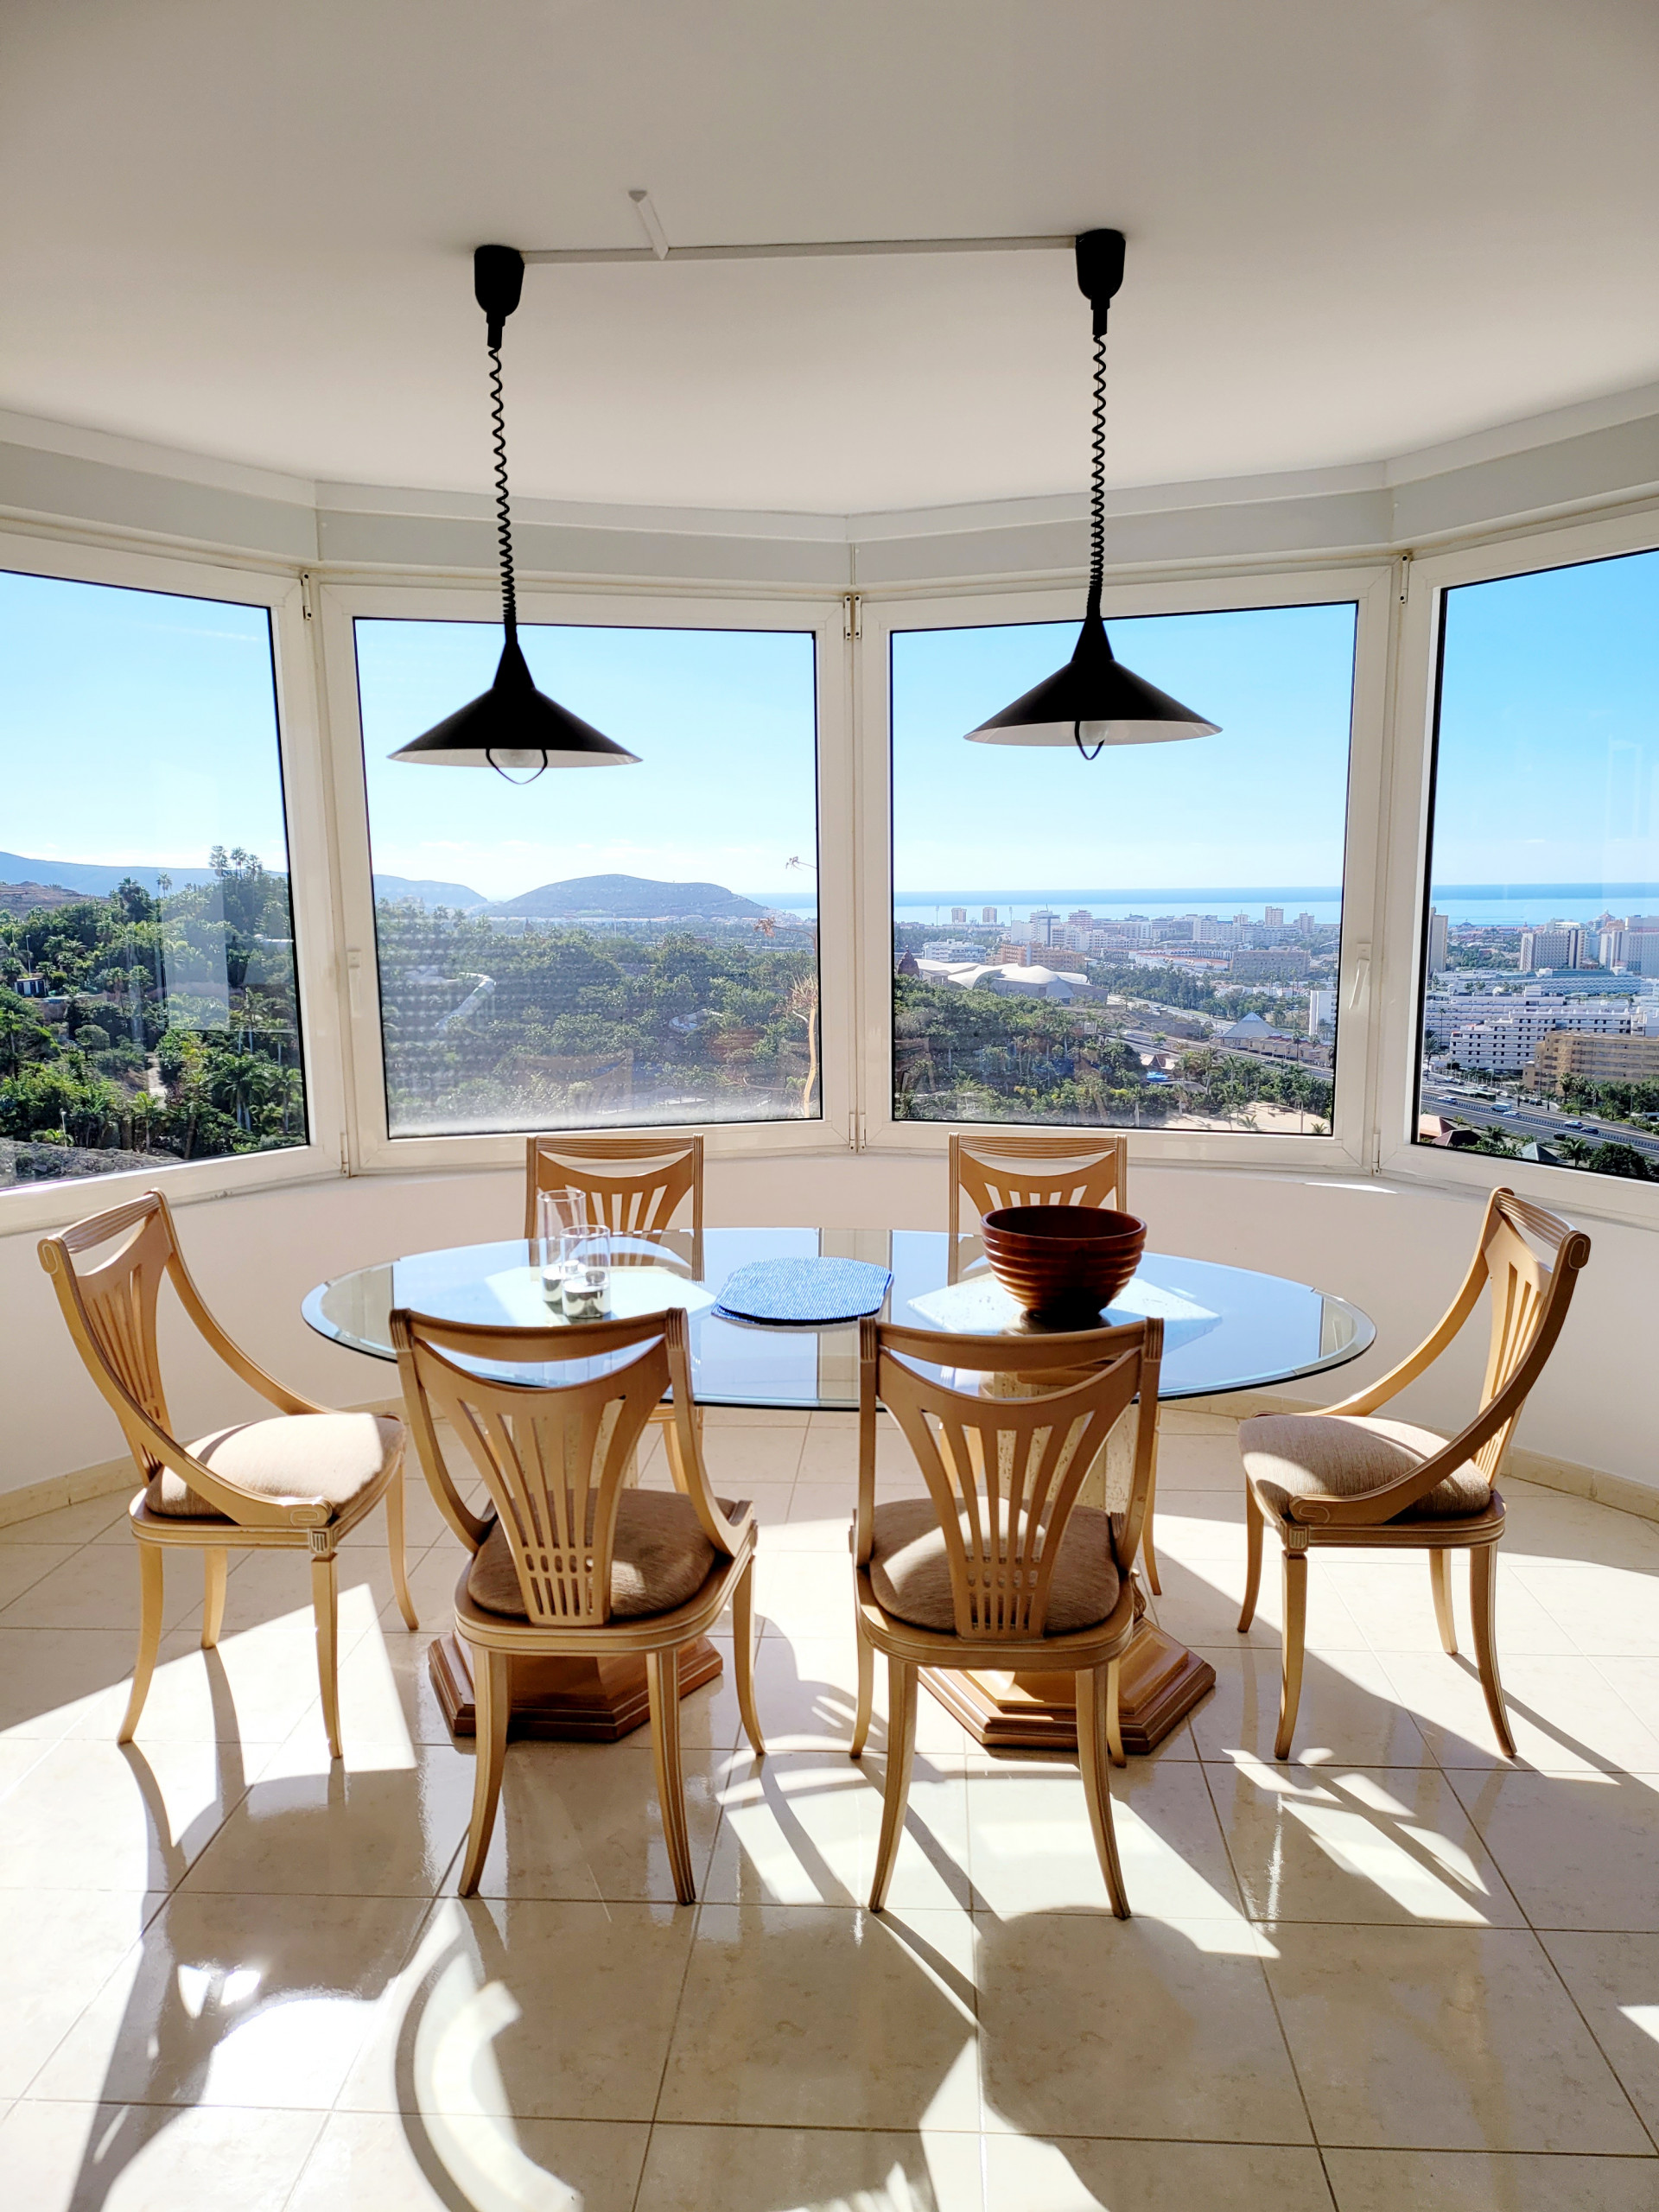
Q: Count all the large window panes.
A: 4